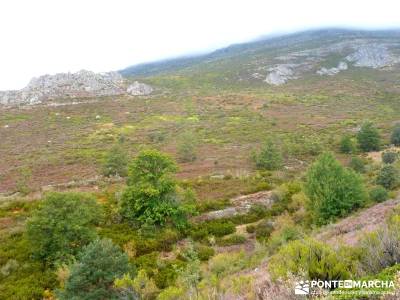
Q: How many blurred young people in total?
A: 0